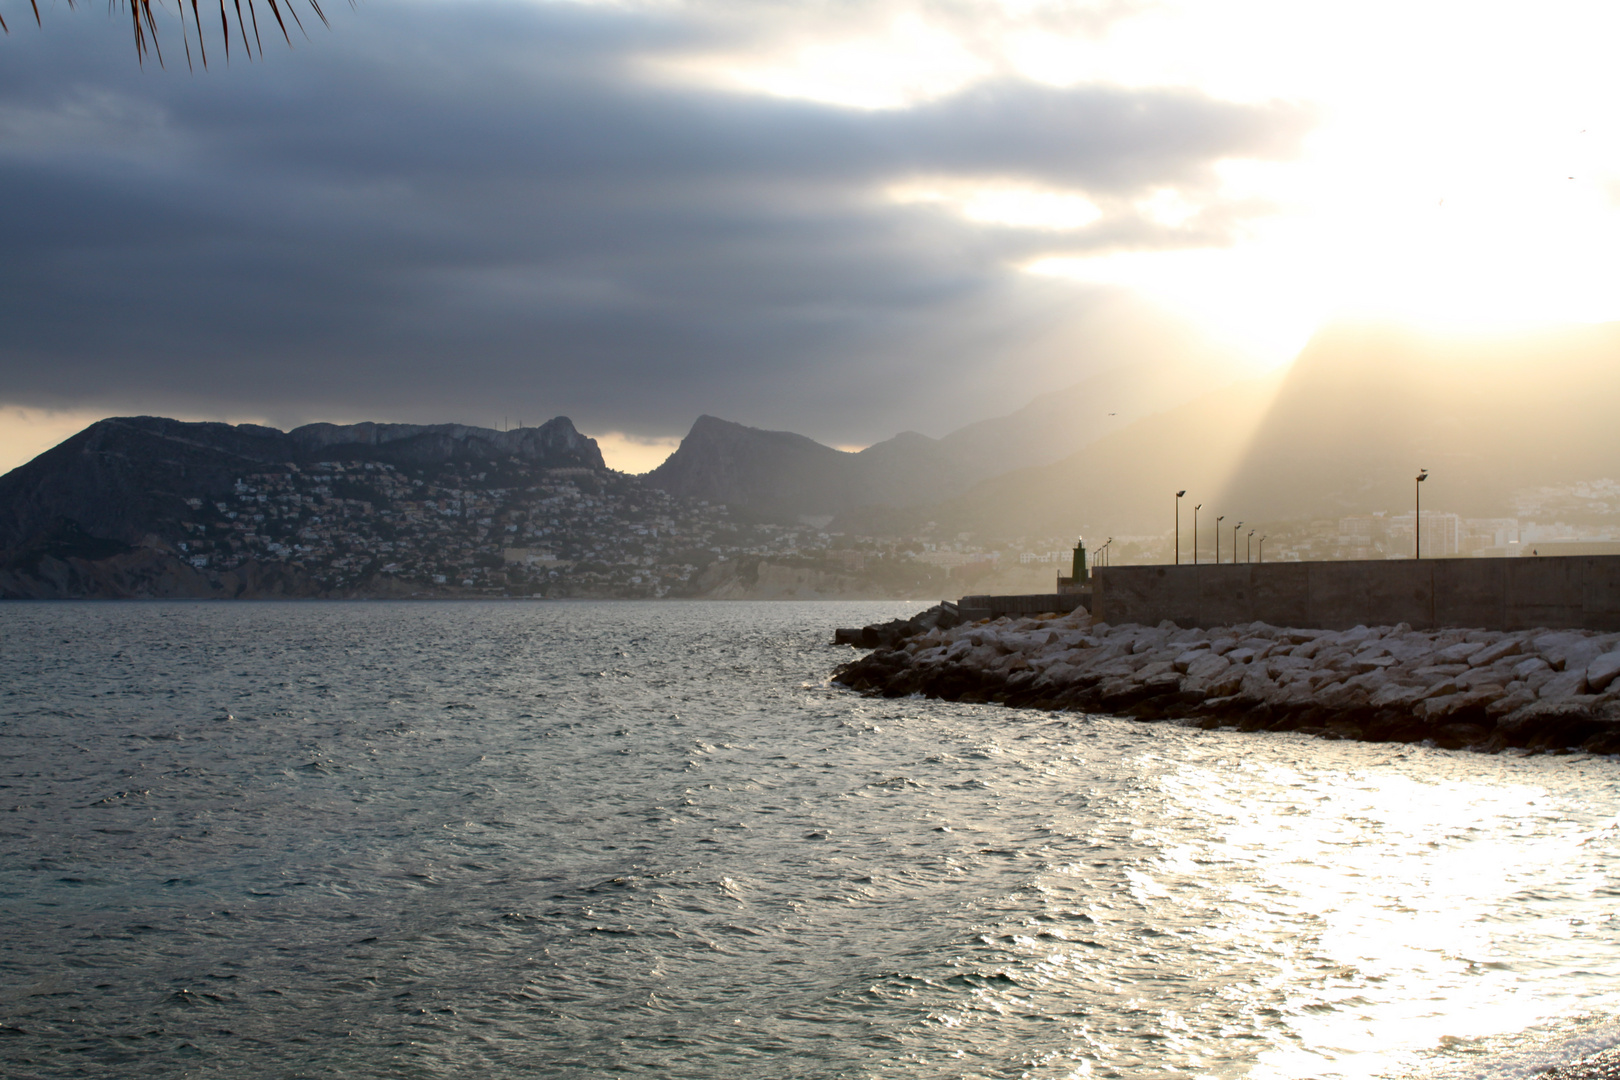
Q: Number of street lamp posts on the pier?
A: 11